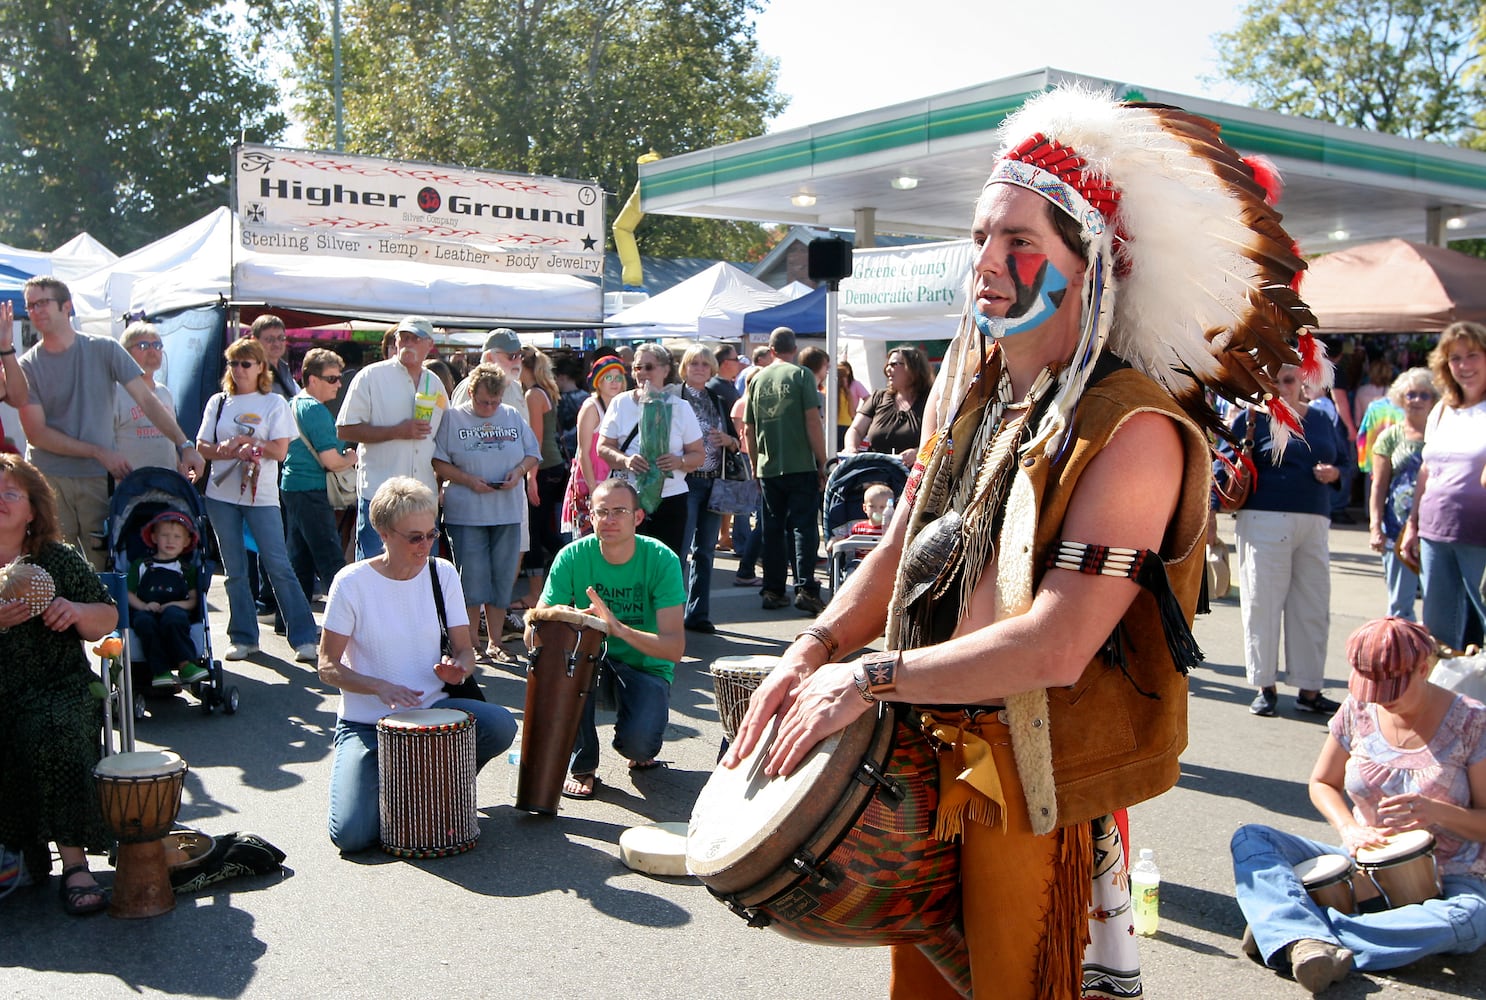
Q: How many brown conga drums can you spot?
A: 1